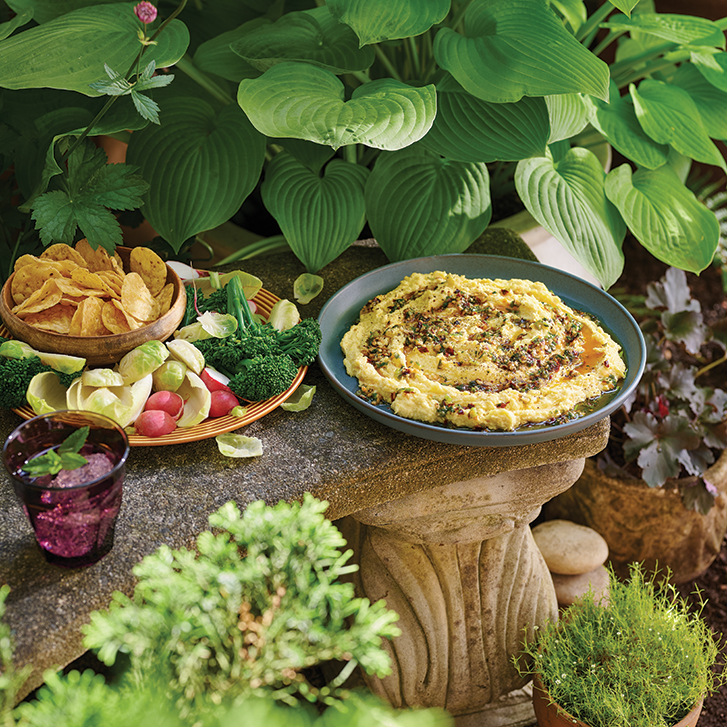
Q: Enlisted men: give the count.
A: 0